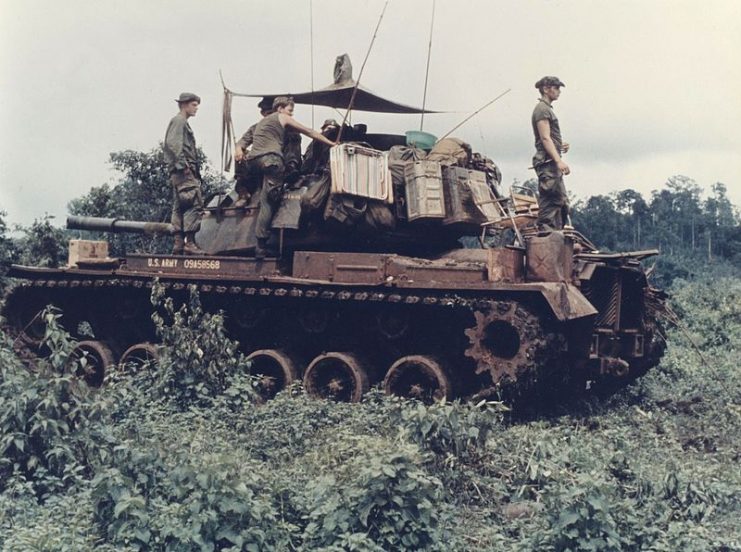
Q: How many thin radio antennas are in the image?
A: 4